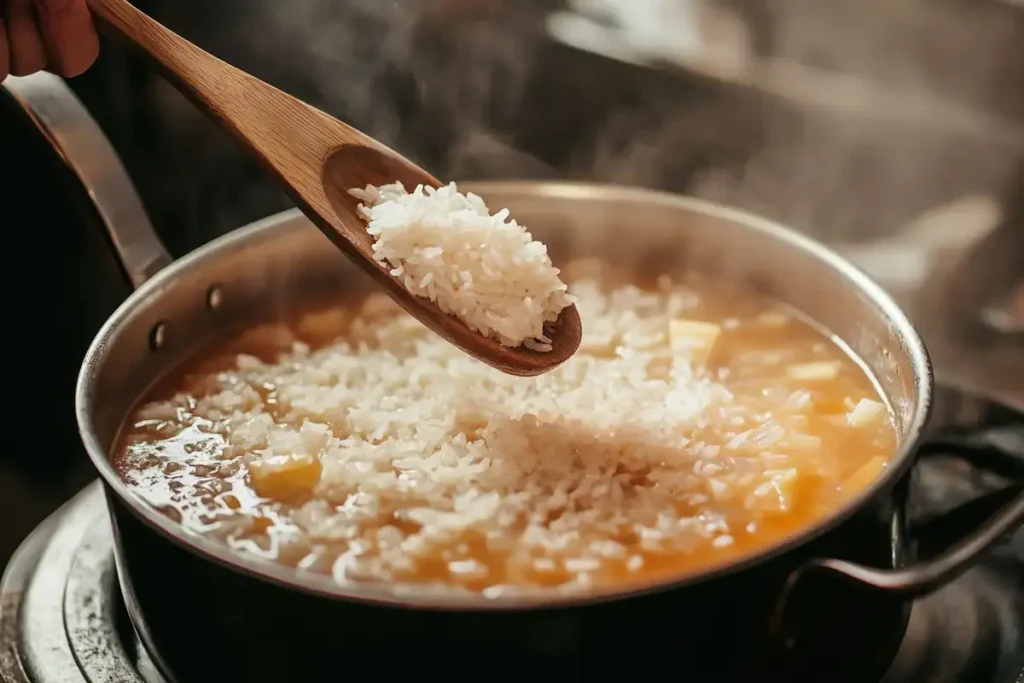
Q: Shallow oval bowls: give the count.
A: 1